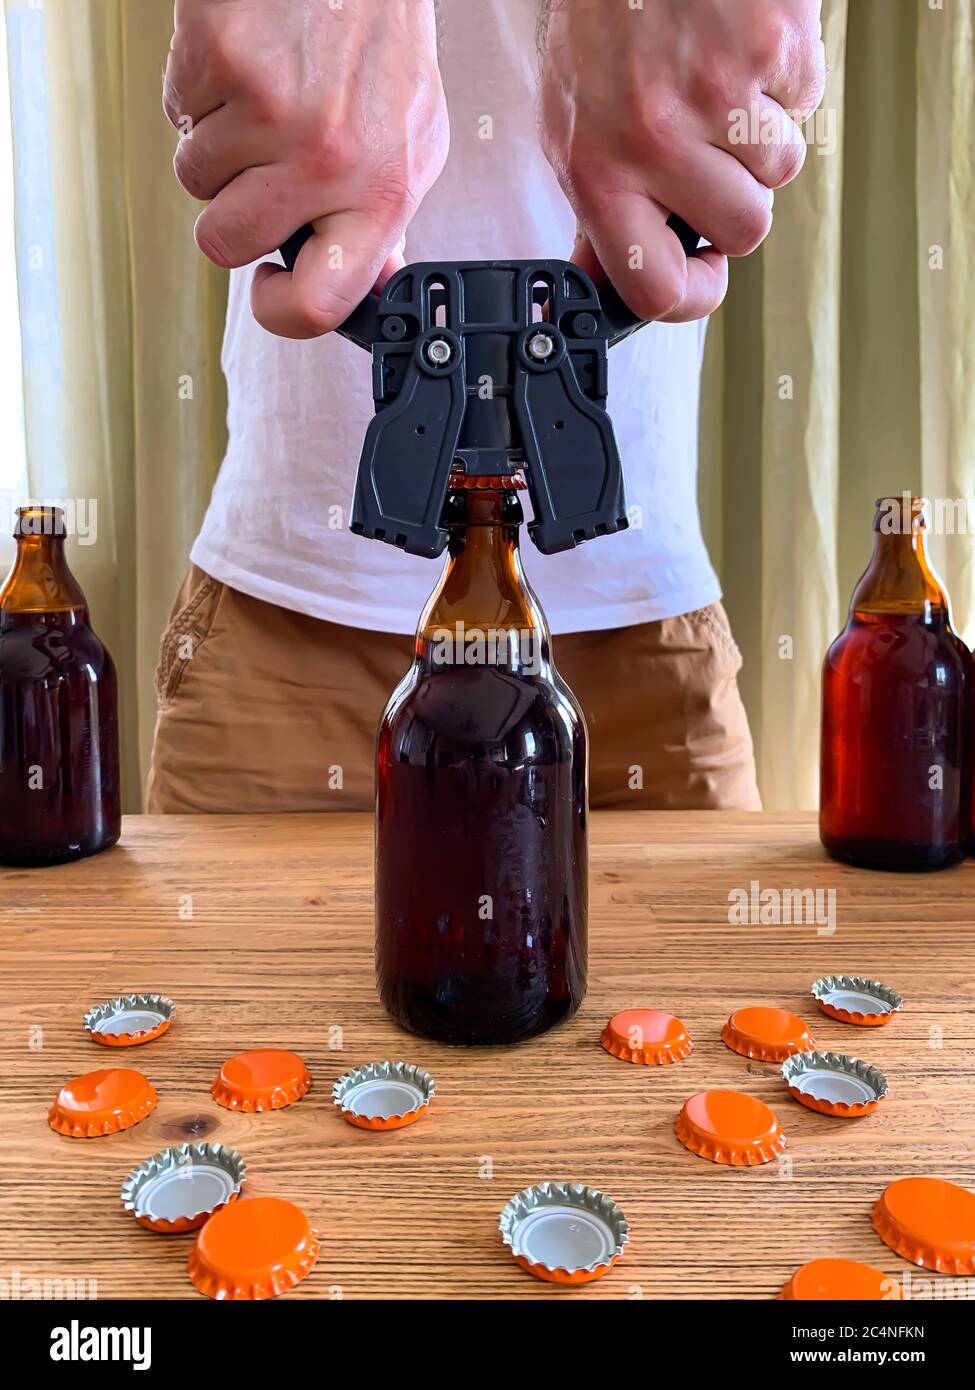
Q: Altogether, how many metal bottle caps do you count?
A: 15